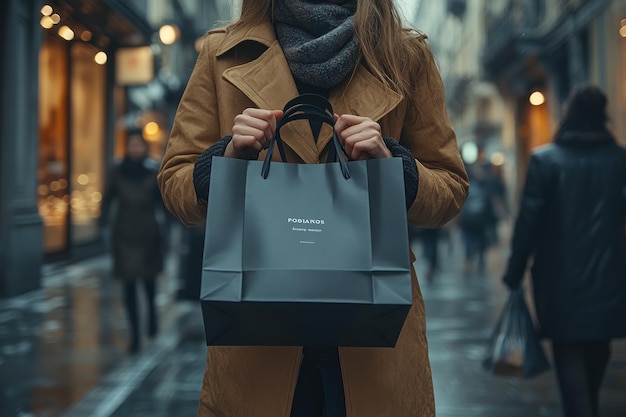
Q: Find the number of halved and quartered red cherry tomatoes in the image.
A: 0